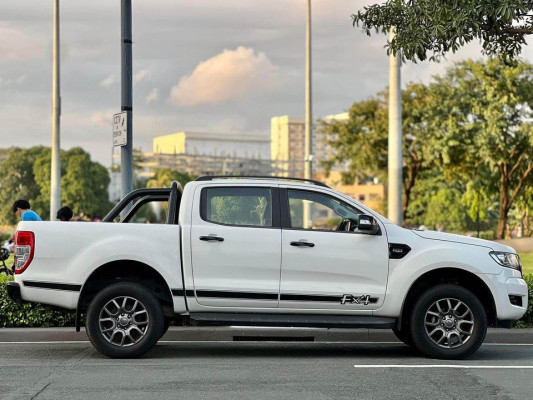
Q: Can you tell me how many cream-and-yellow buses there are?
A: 0